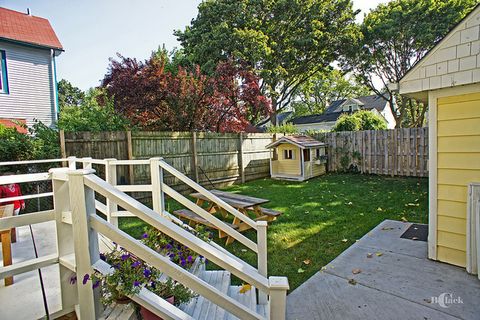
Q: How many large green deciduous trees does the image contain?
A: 2